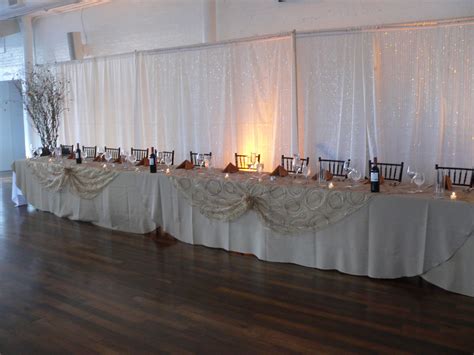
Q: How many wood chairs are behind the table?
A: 11